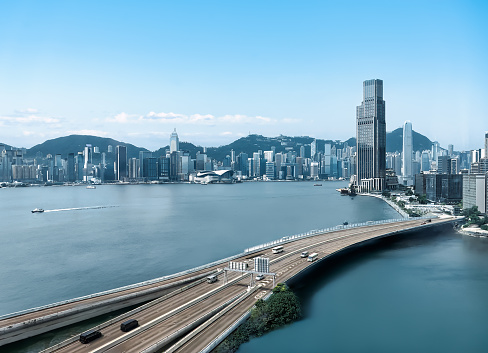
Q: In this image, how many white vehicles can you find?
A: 5